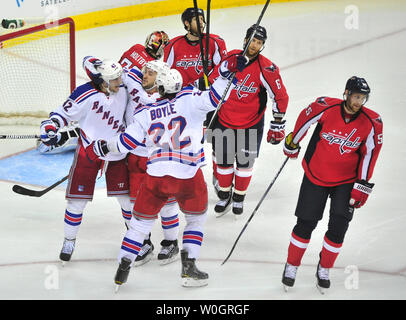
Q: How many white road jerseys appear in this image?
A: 3